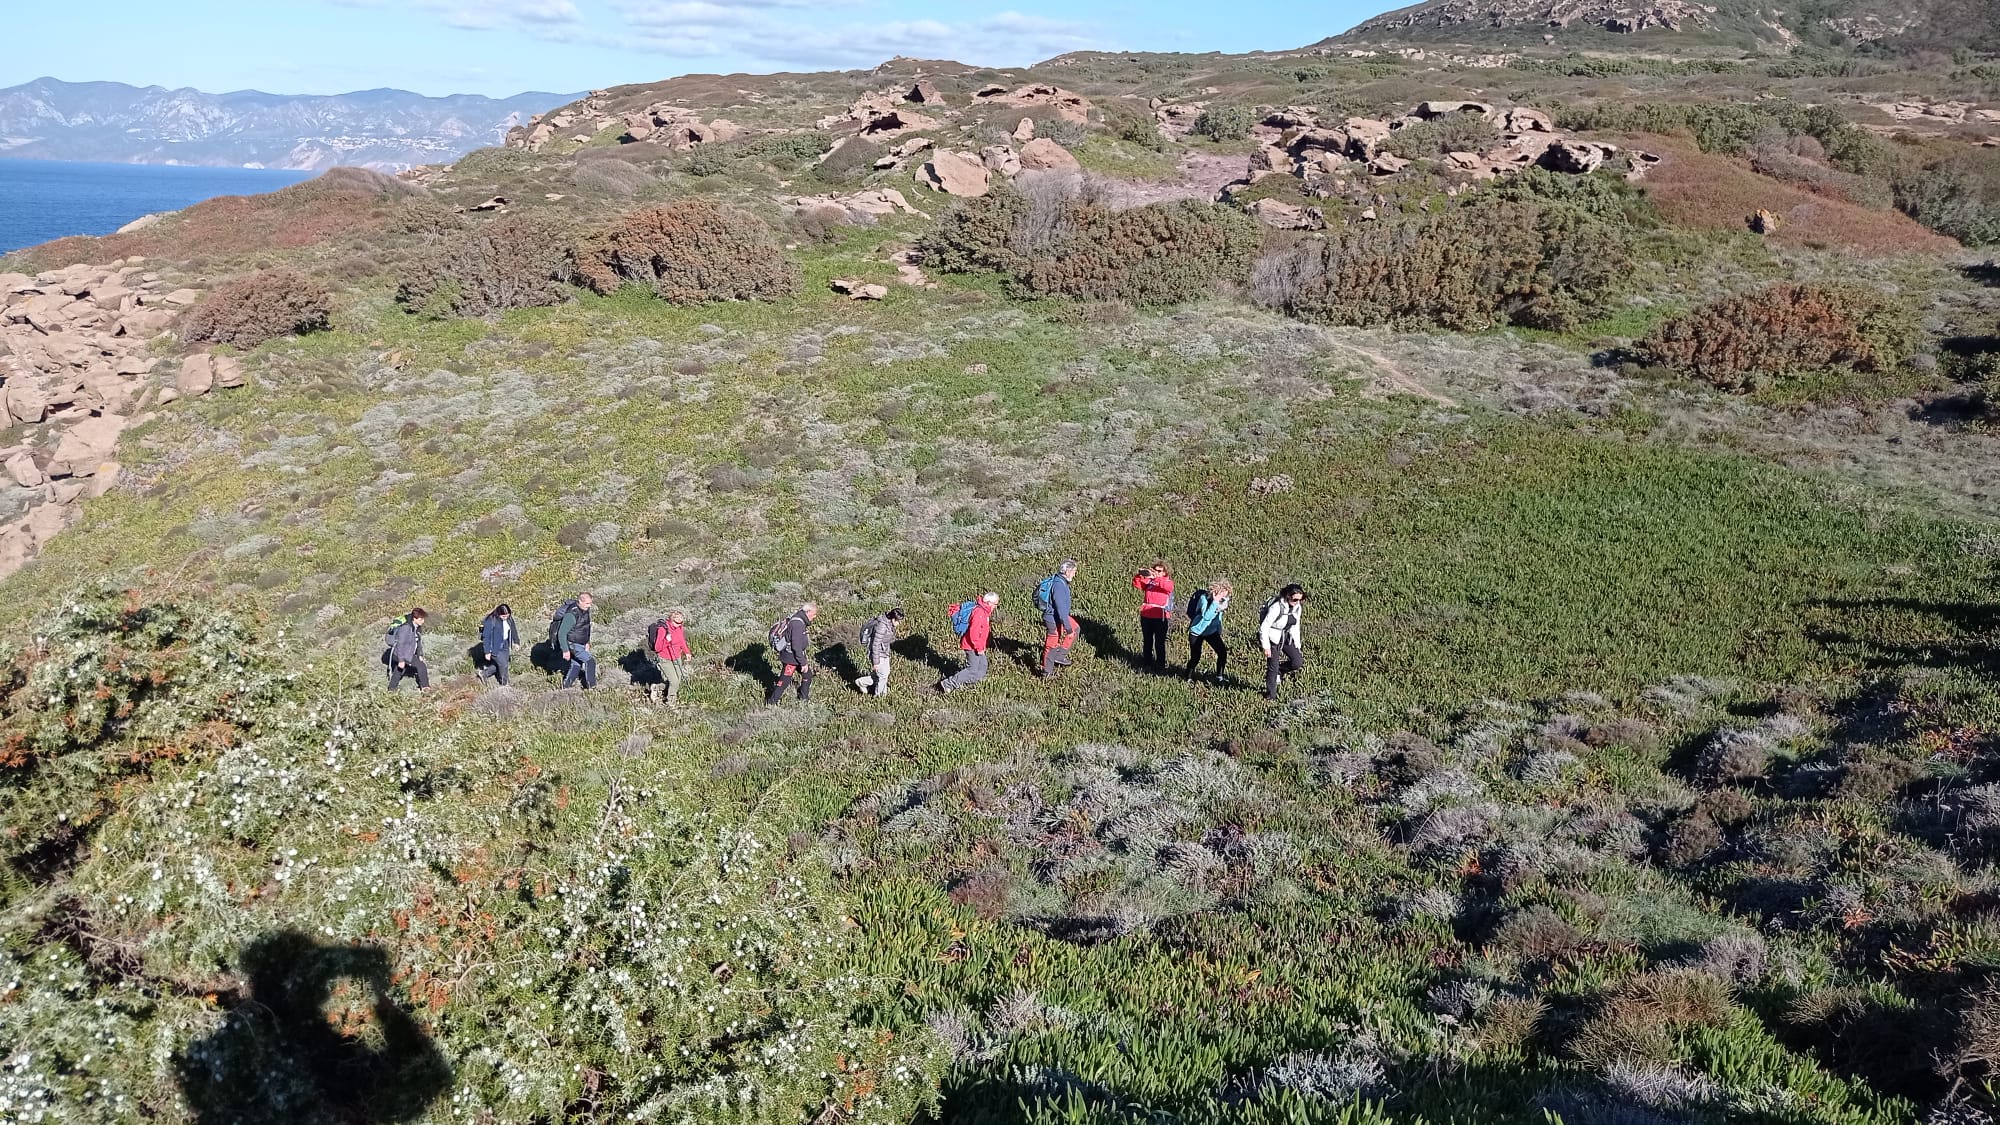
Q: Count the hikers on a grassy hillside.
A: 11